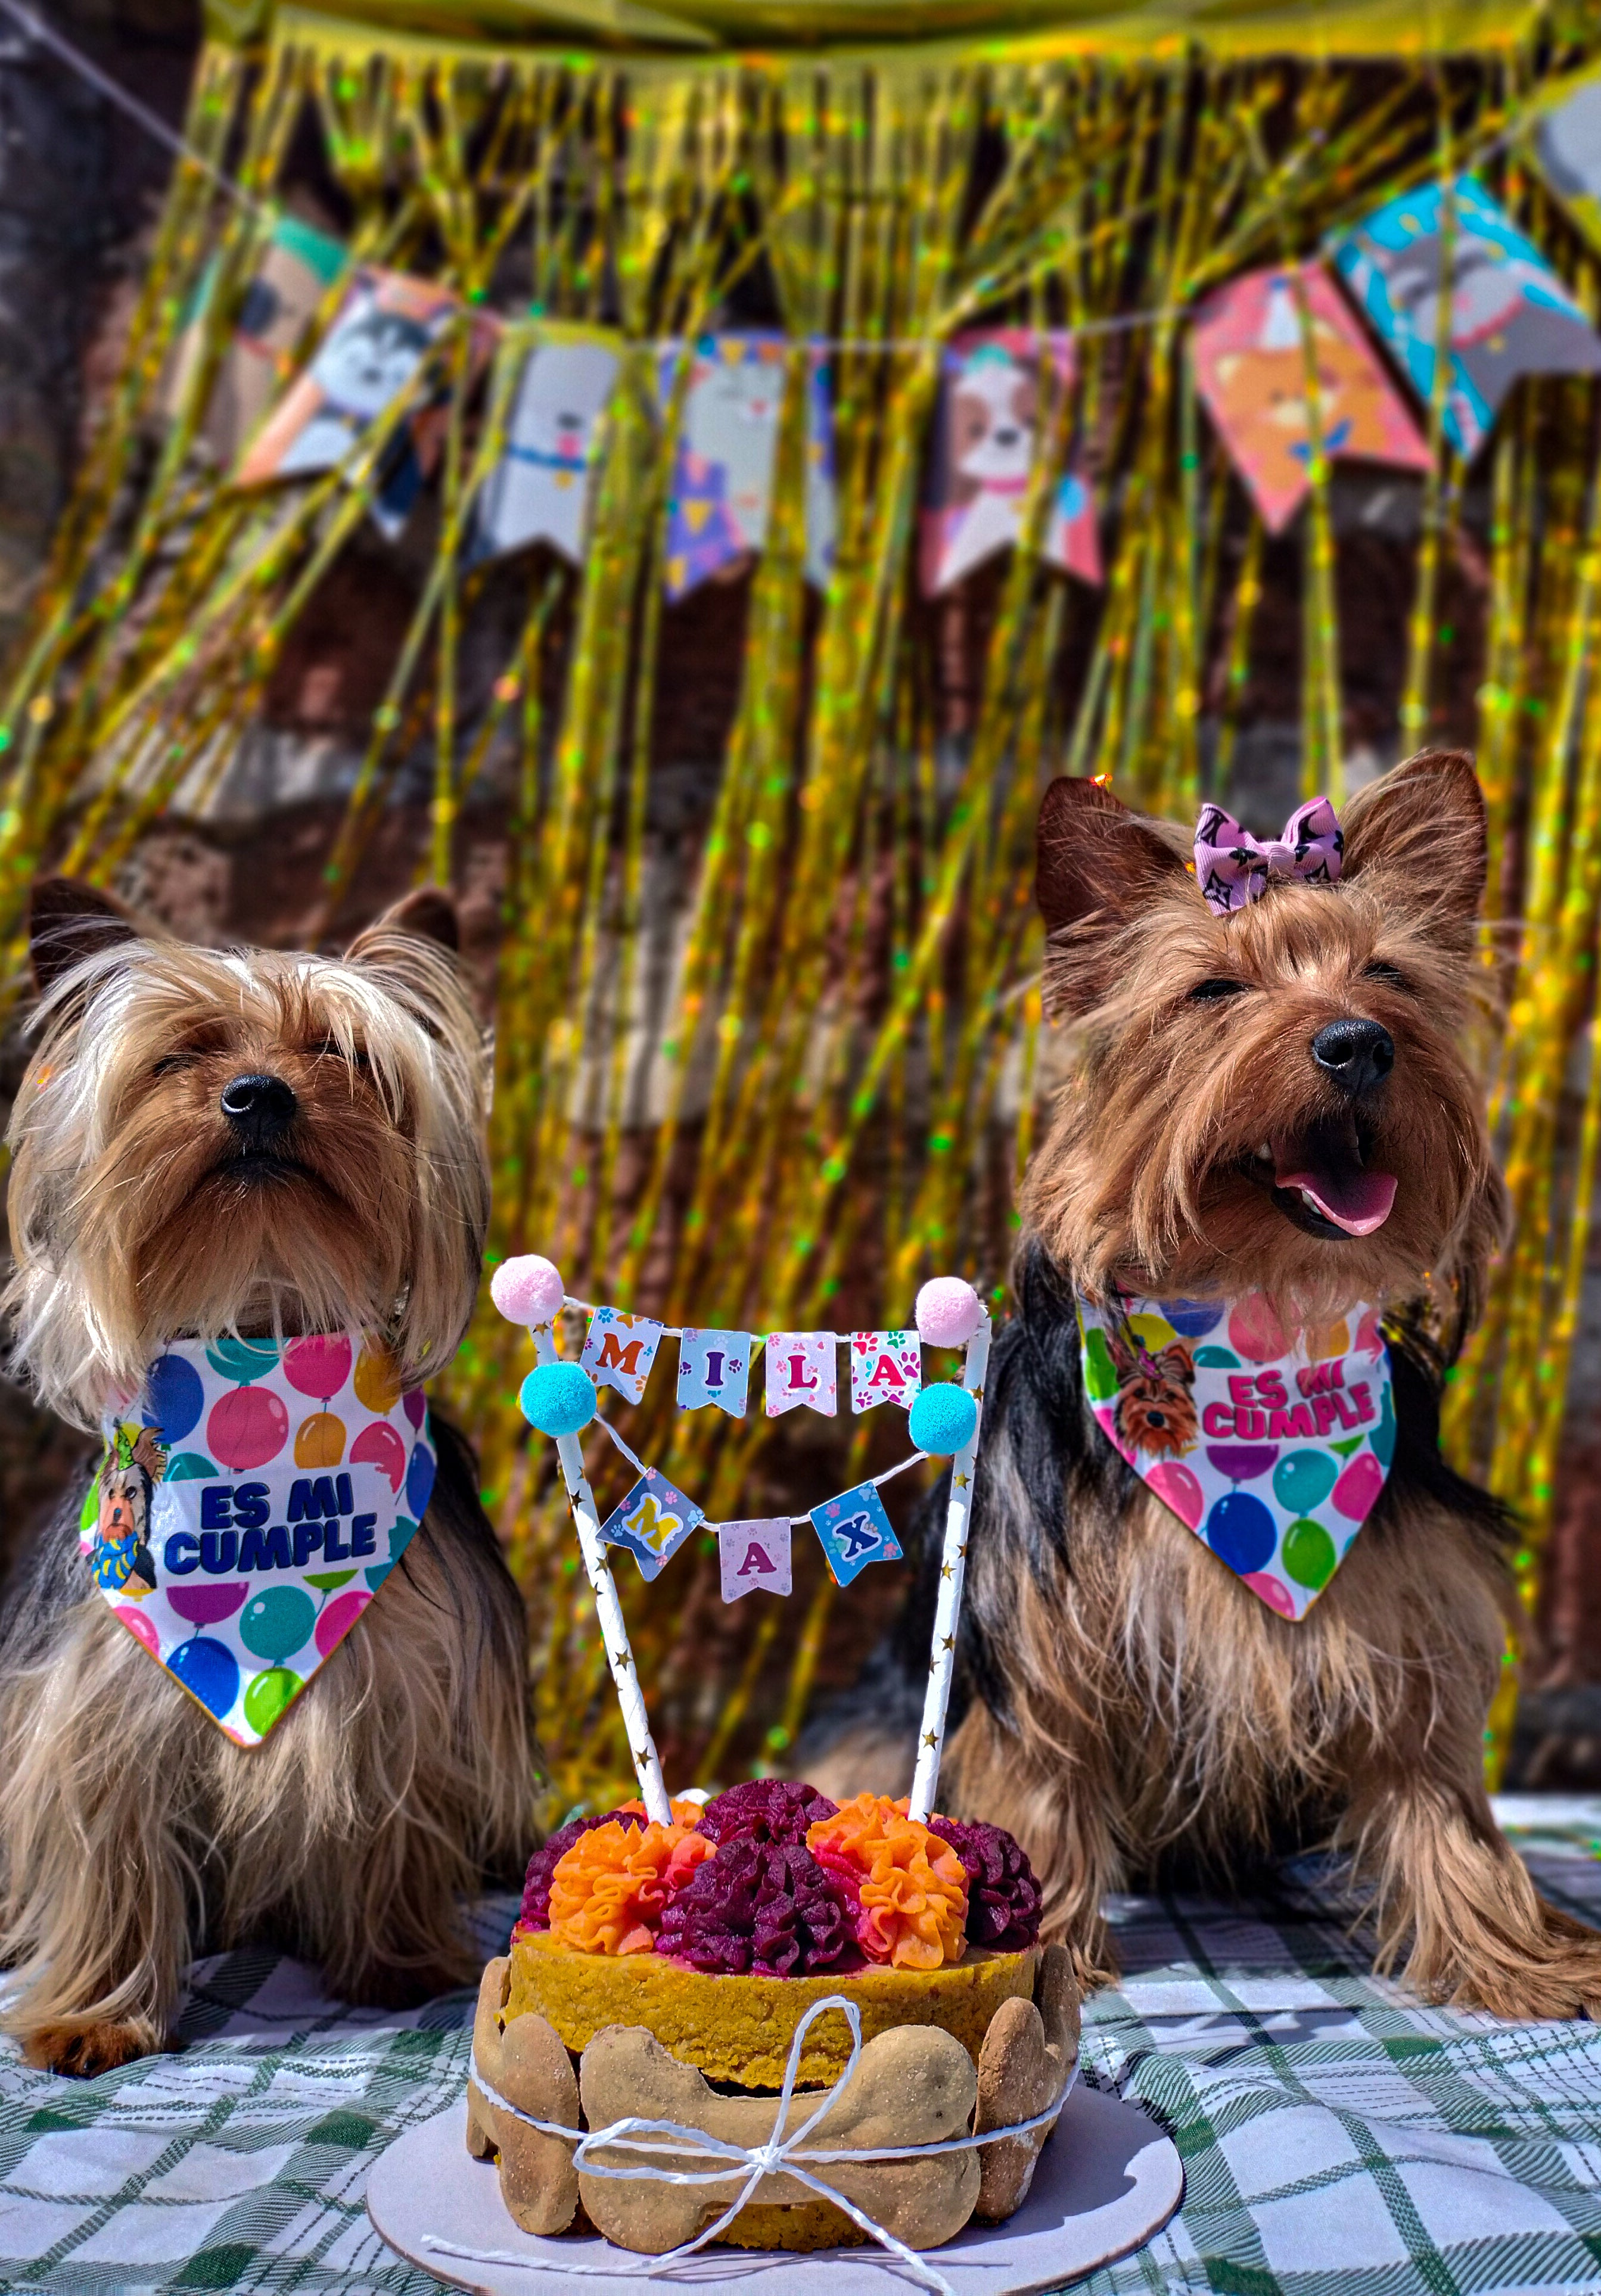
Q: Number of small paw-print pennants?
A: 7